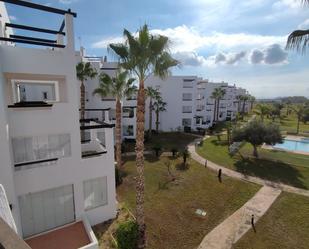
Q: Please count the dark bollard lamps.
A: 3